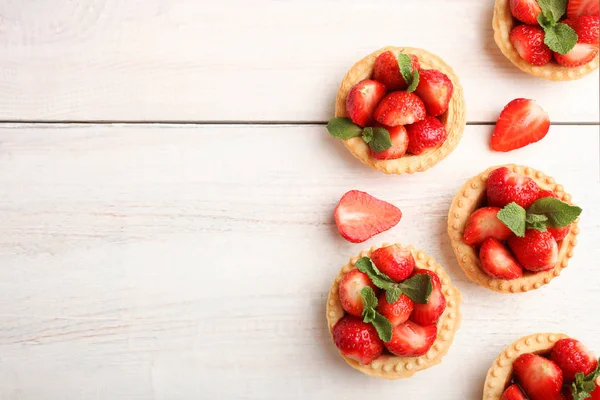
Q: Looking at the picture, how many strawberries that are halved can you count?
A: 2